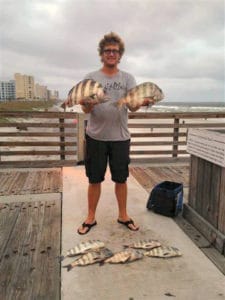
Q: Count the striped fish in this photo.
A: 7